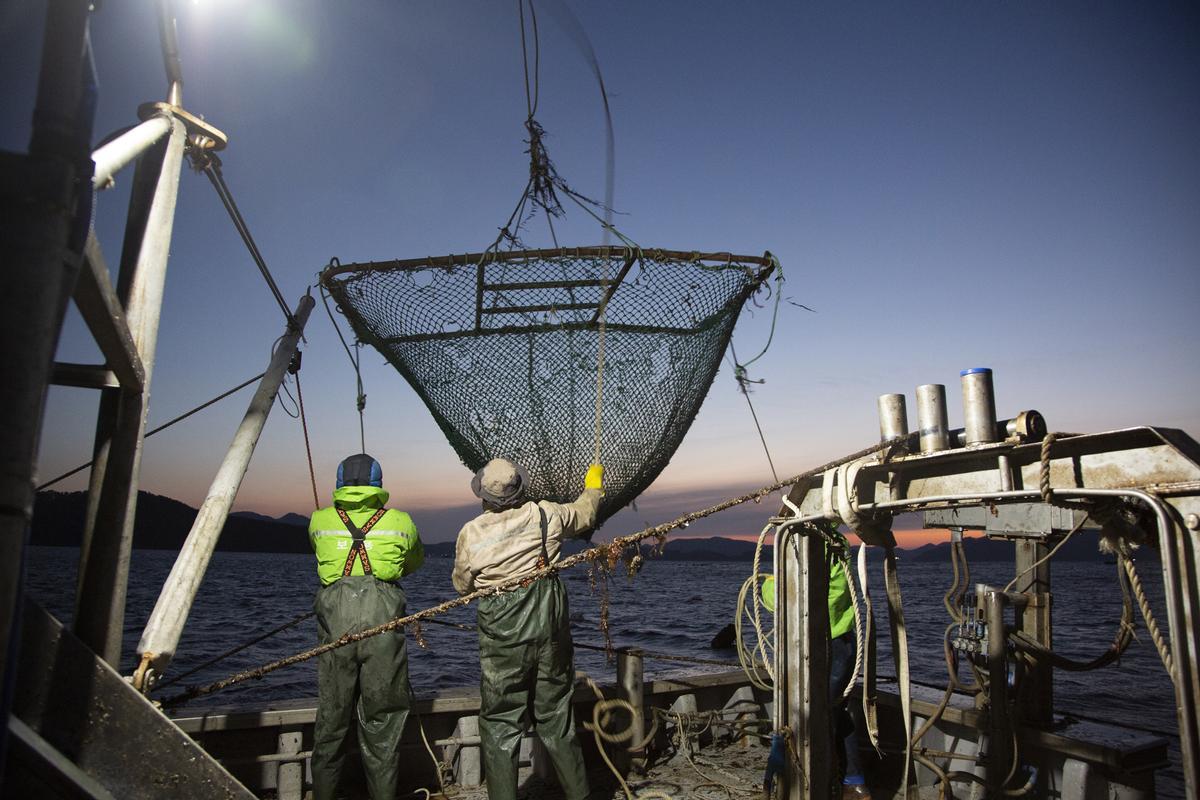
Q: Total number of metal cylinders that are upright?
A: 3